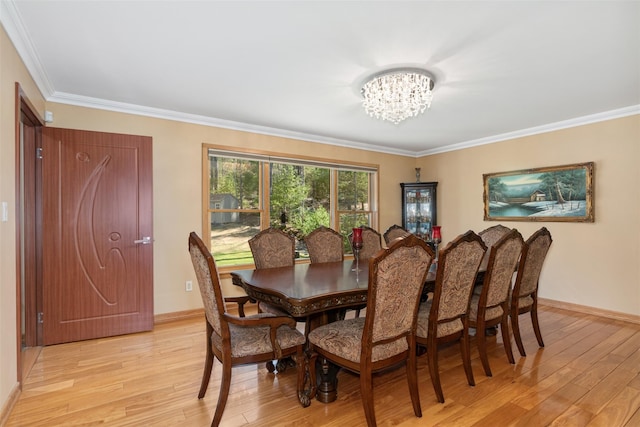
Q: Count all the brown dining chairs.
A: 10